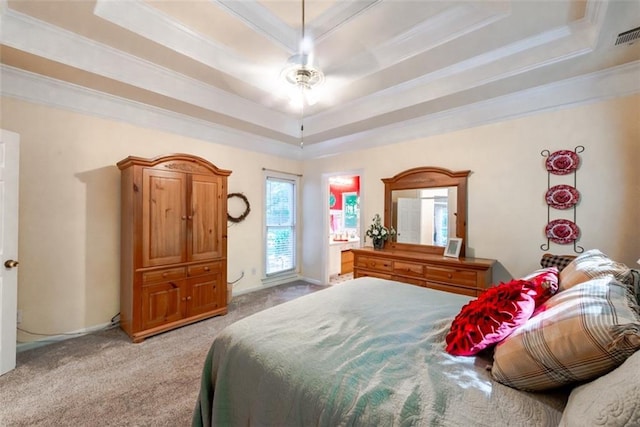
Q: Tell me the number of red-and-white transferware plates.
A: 3